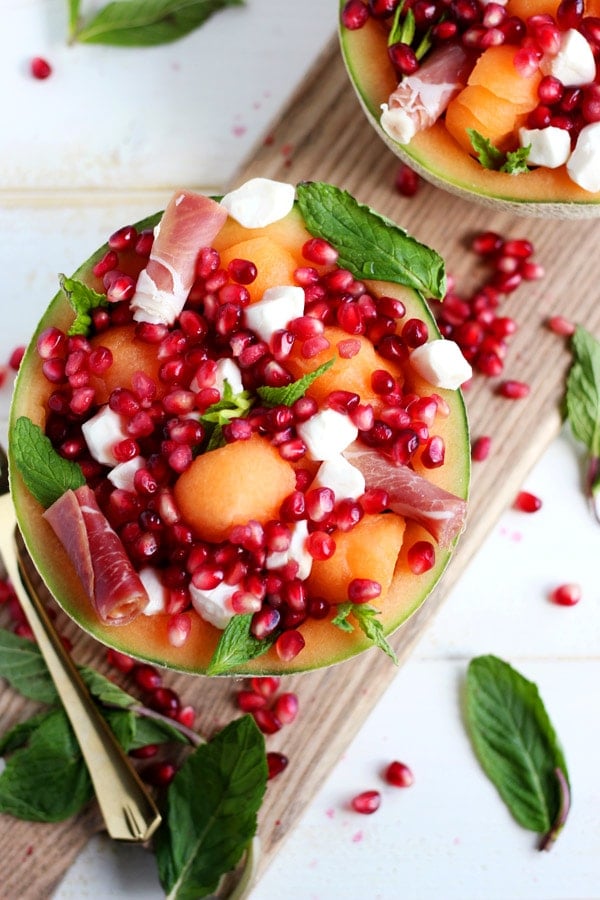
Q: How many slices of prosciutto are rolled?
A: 4